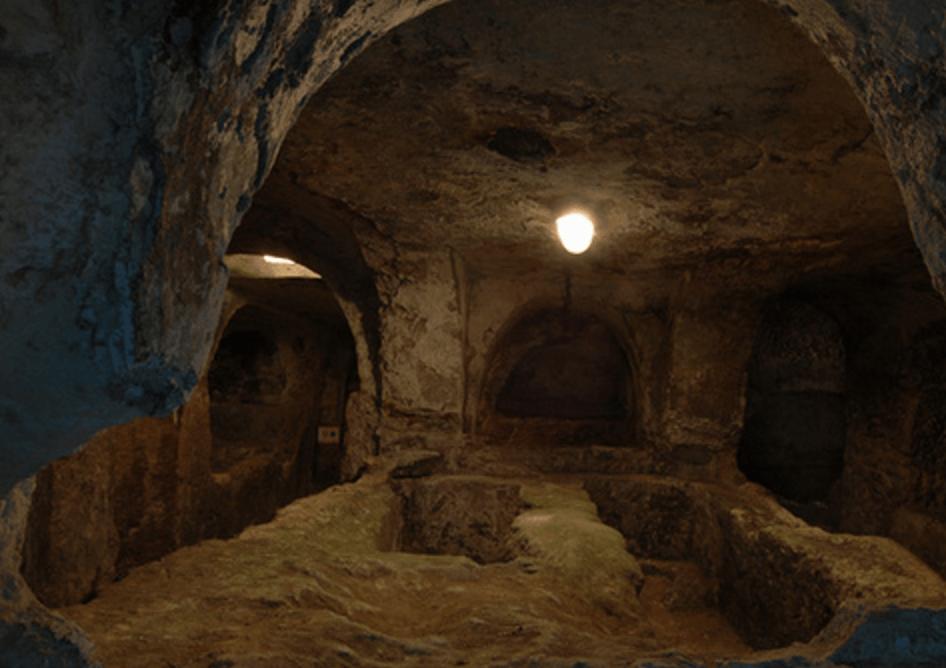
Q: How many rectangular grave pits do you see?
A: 2